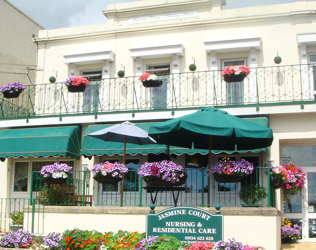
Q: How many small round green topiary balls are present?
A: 4